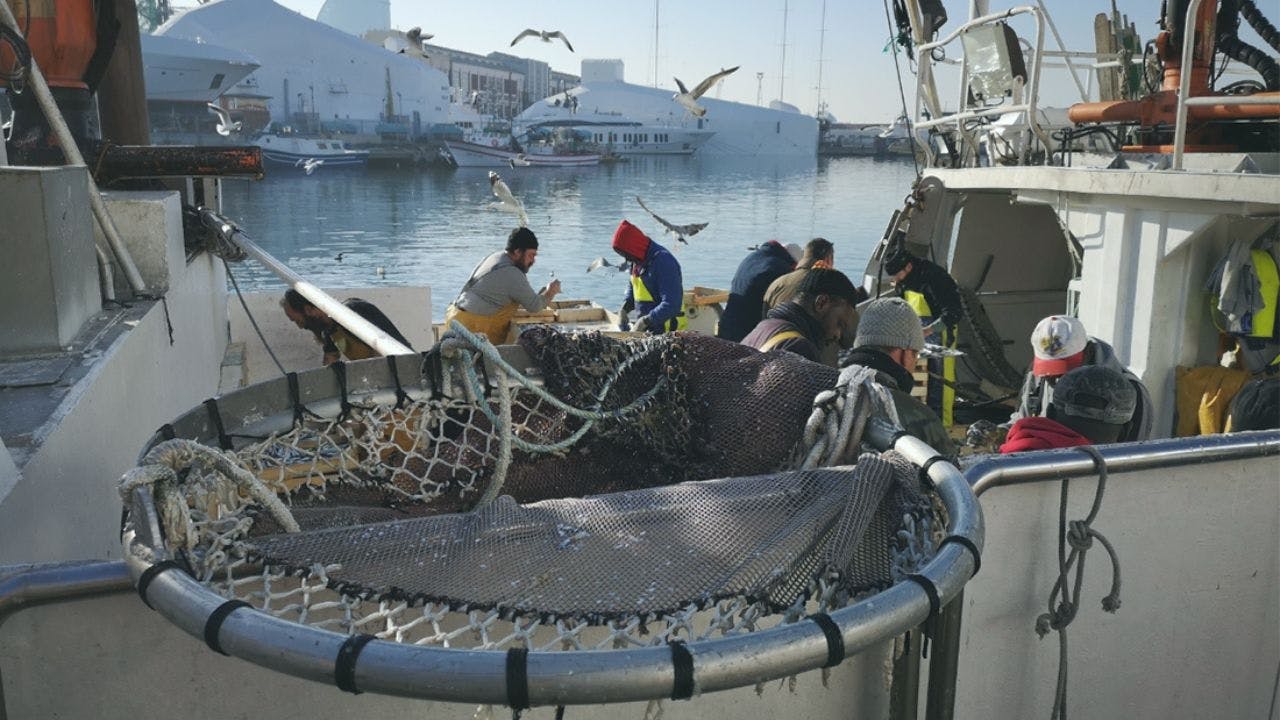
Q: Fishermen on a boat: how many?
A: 10